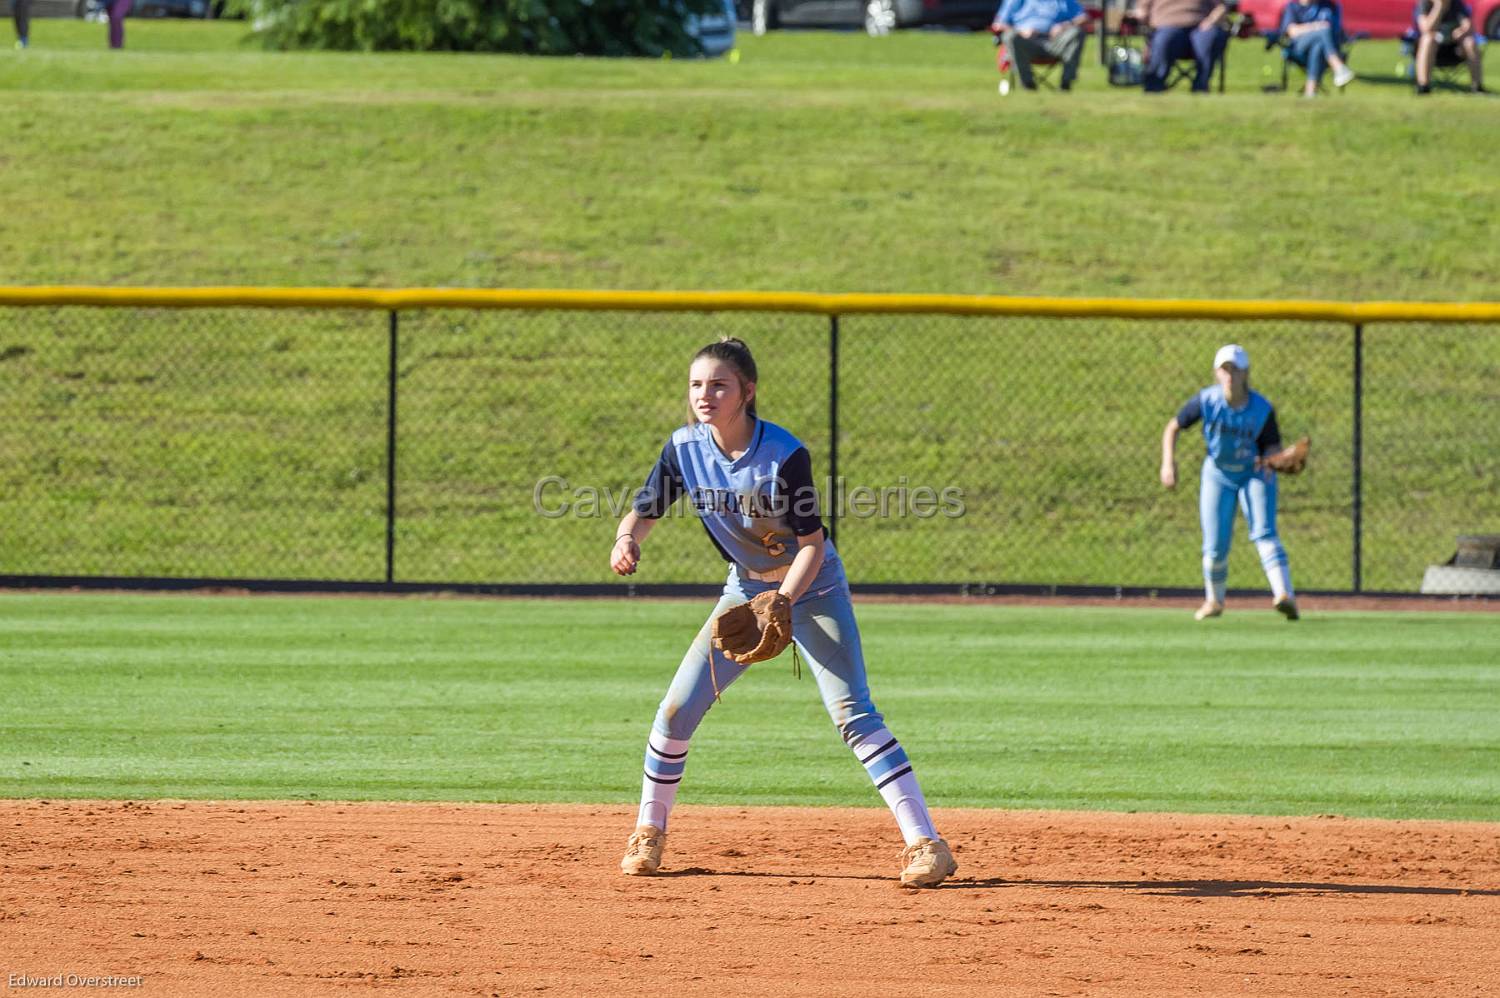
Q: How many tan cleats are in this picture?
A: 4